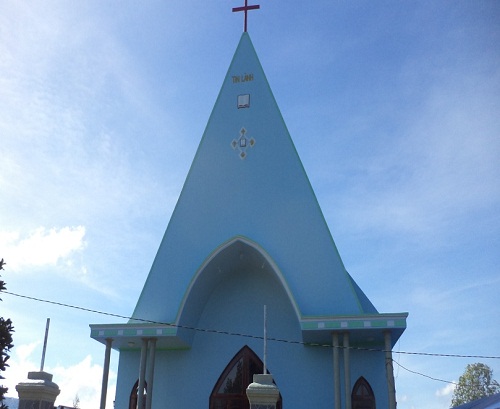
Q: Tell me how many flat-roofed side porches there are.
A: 2